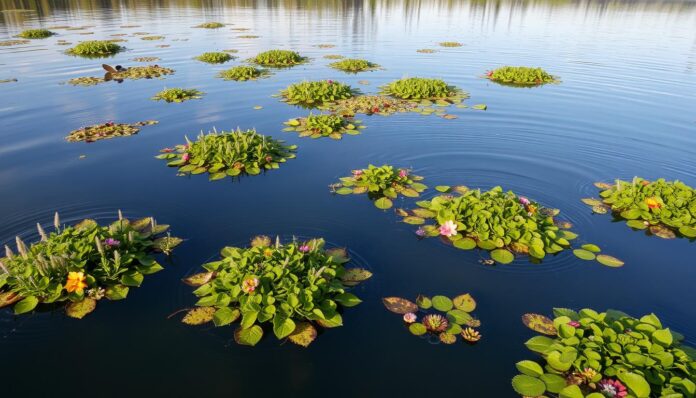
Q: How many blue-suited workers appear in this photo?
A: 0